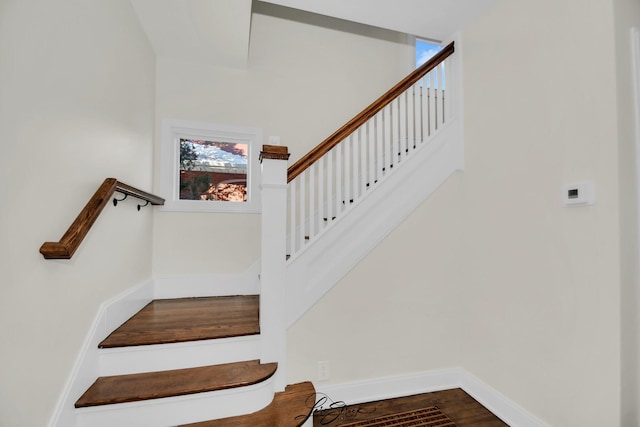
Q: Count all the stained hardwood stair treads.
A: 3